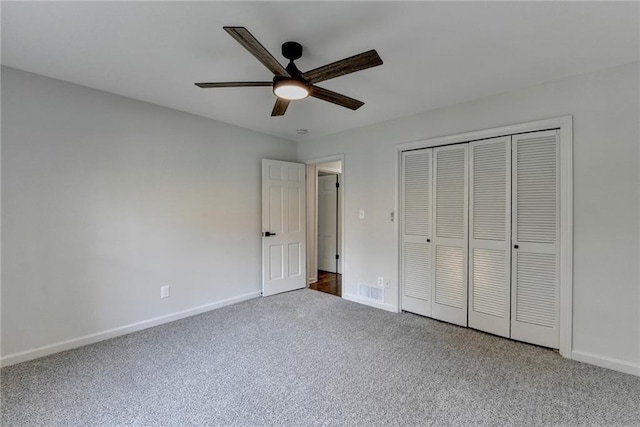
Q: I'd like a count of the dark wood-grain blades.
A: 5